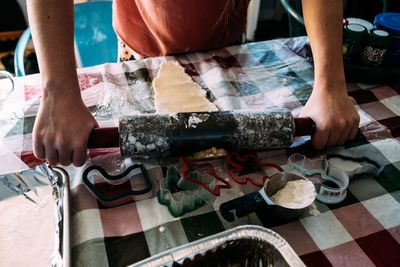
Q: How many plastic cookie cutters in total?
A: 6